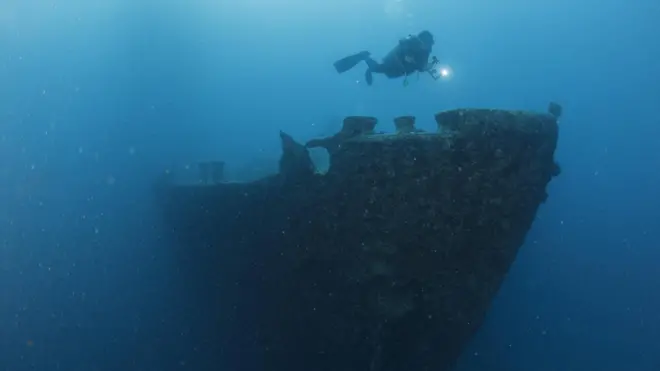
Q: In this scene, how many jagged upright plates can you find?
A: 1